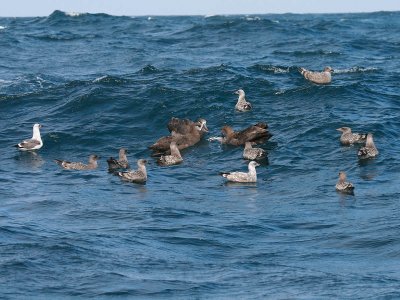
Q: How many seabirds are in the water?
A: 14